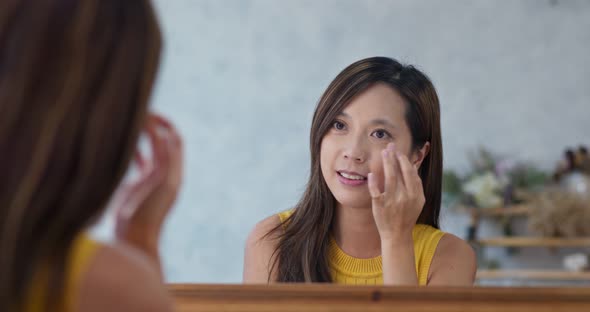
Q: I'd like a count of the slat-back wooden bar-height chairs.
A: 0